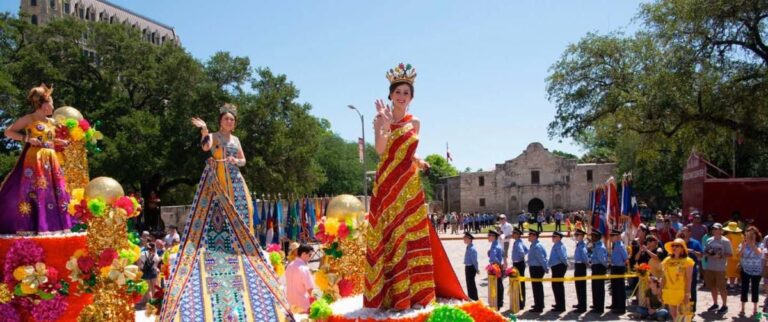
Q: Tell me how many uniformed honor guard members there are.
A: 8